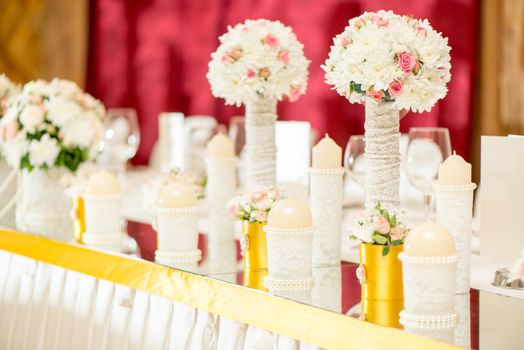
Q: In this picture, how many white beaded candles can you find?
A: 7